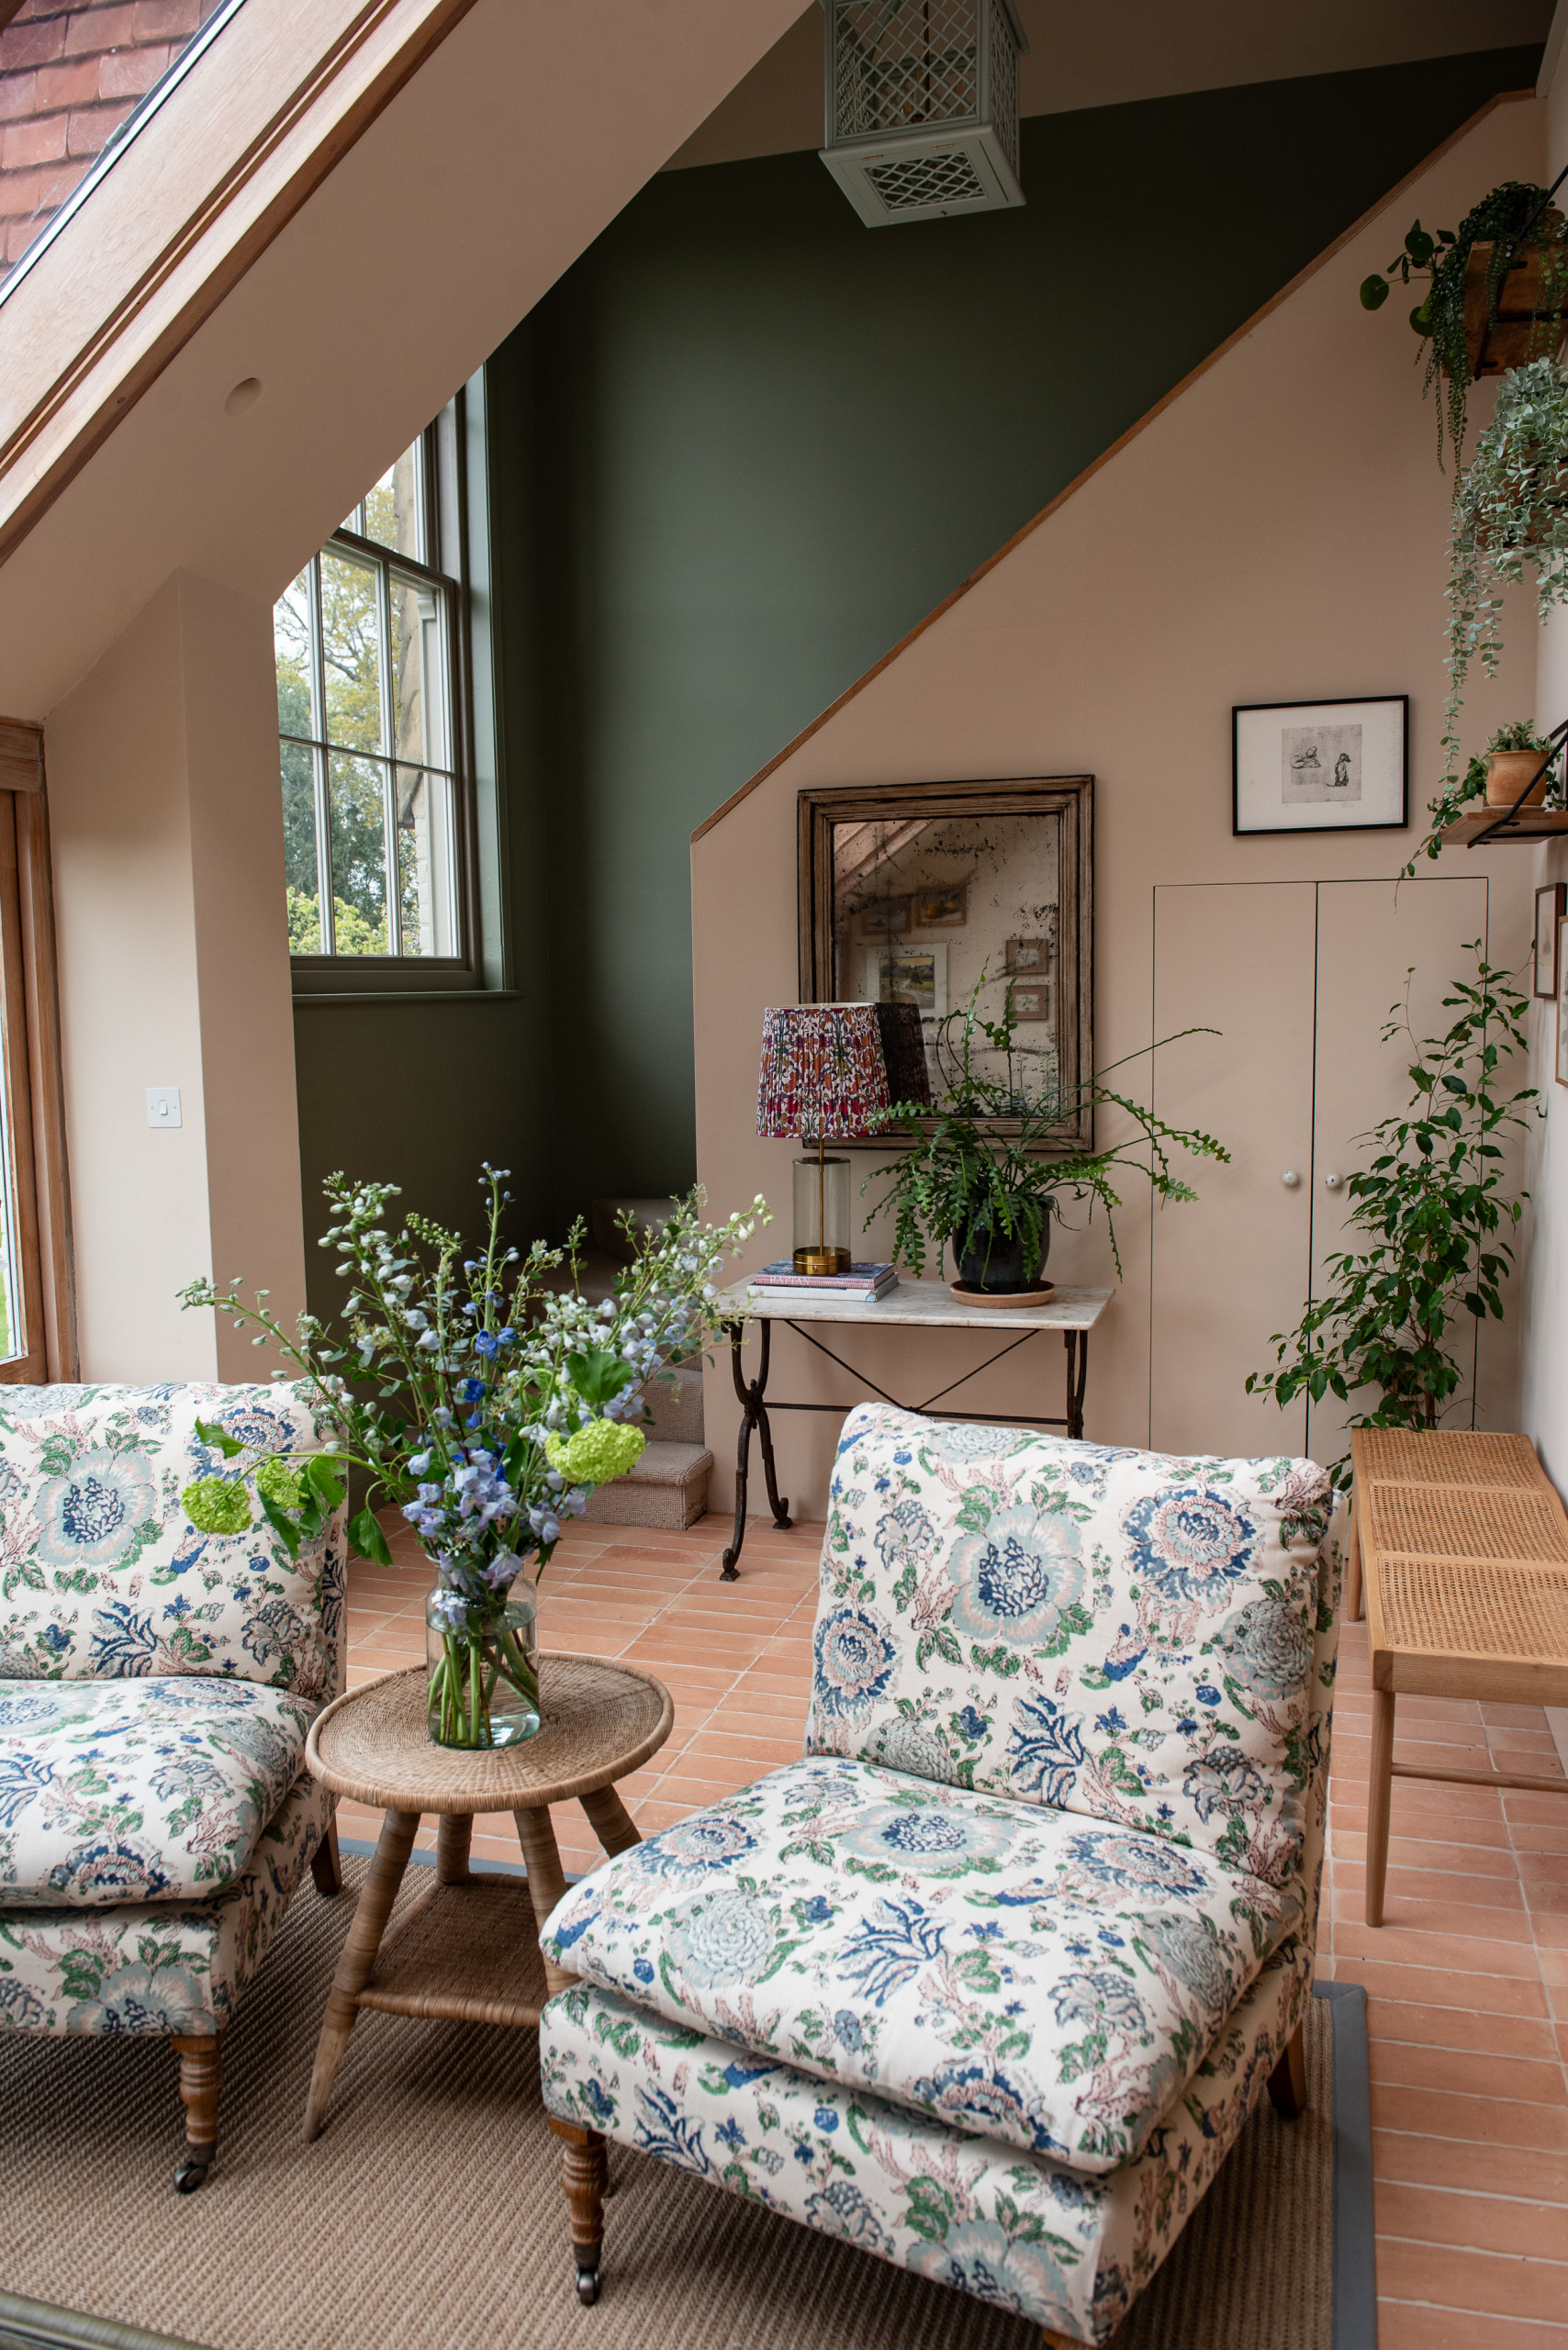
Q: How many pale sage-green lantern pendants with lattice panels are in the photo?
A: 1